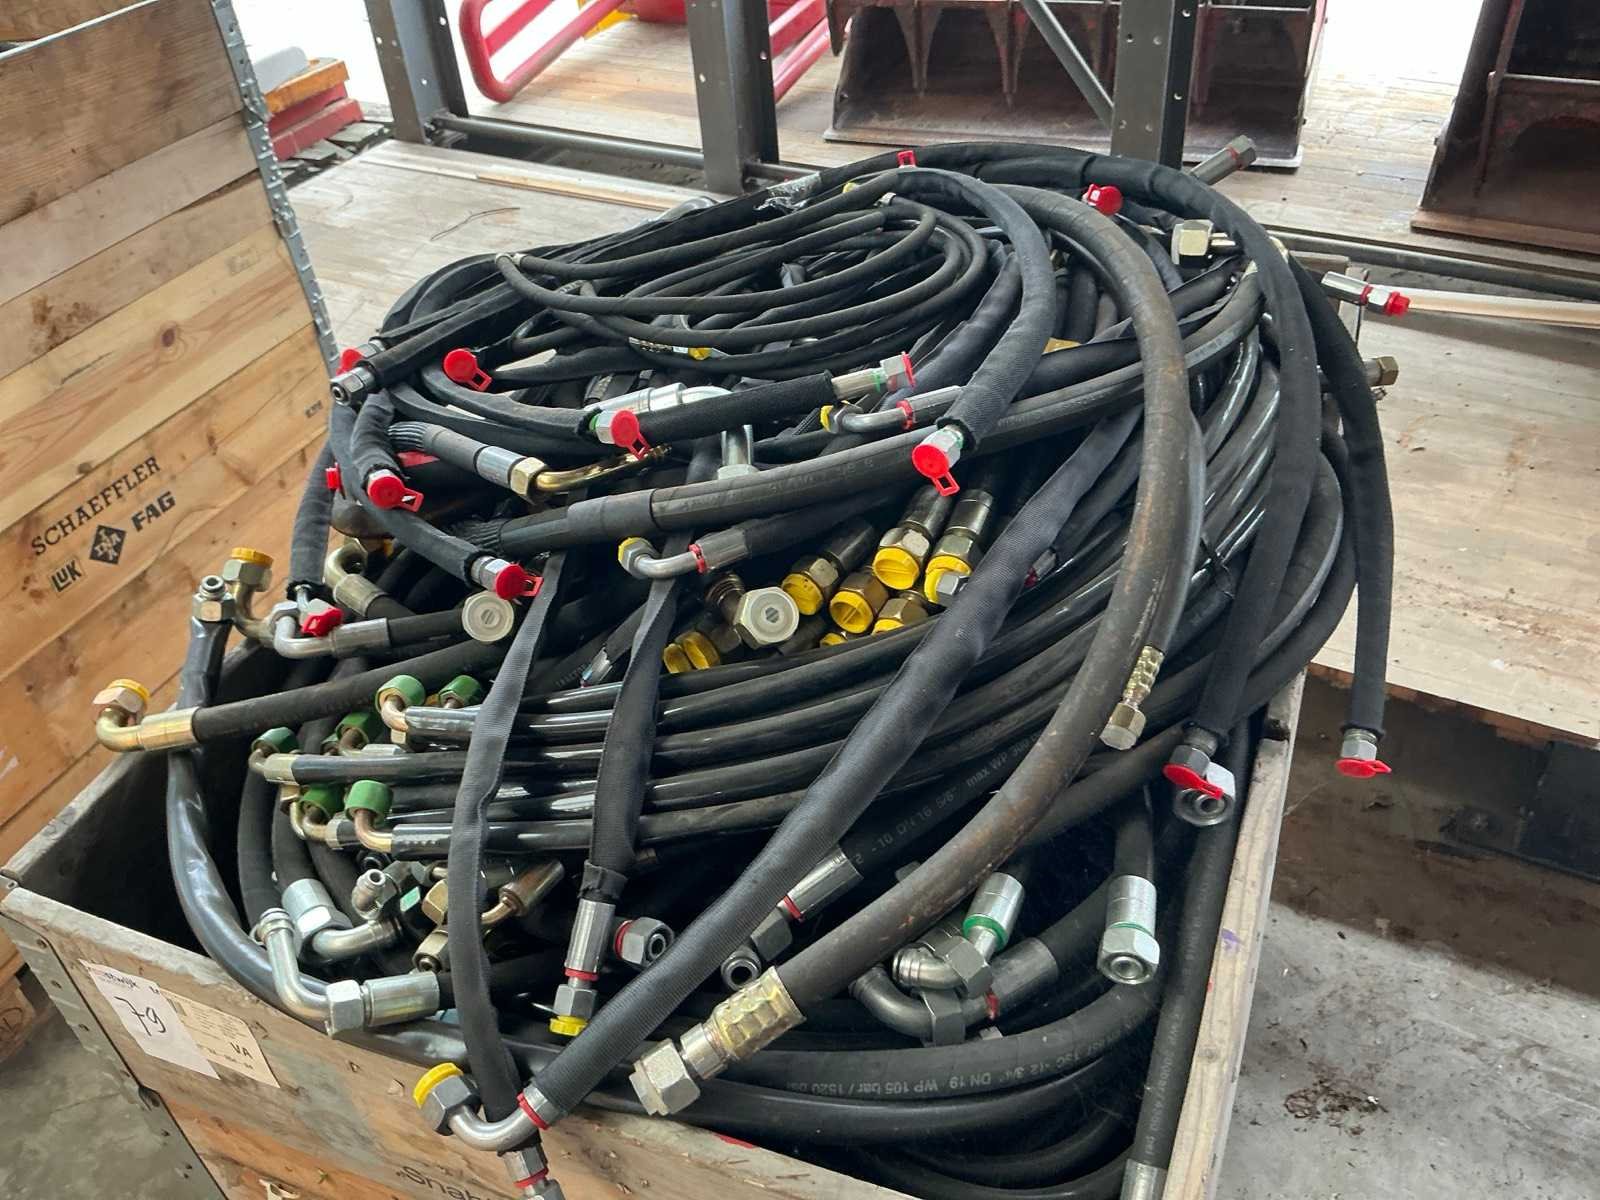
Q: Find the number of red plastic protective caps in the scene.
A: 14